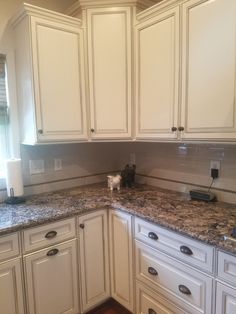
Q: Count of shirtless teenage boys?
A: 0